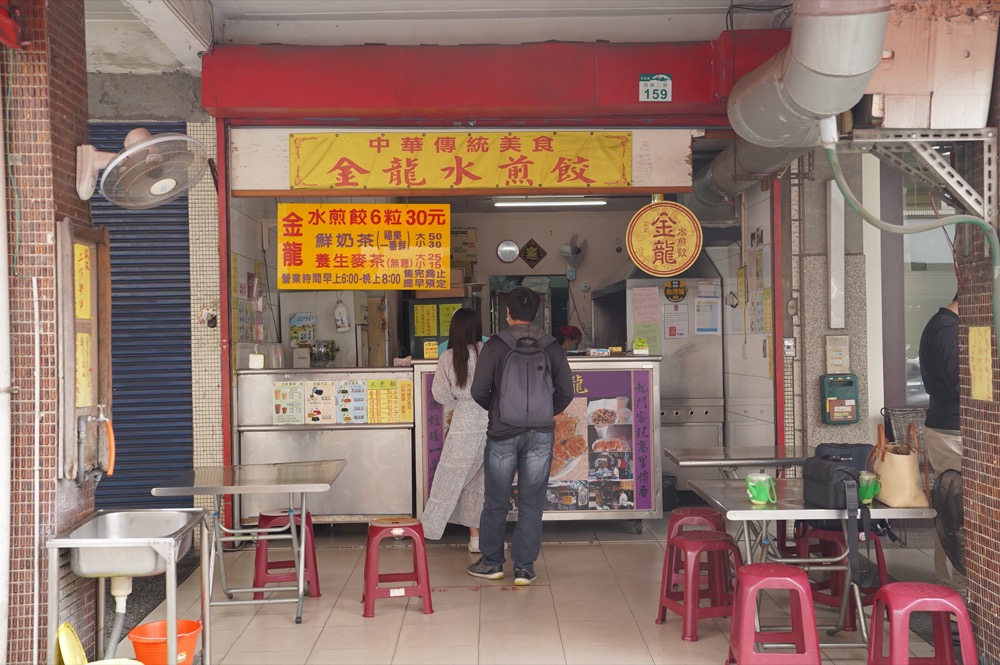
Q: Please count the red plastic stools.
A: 8